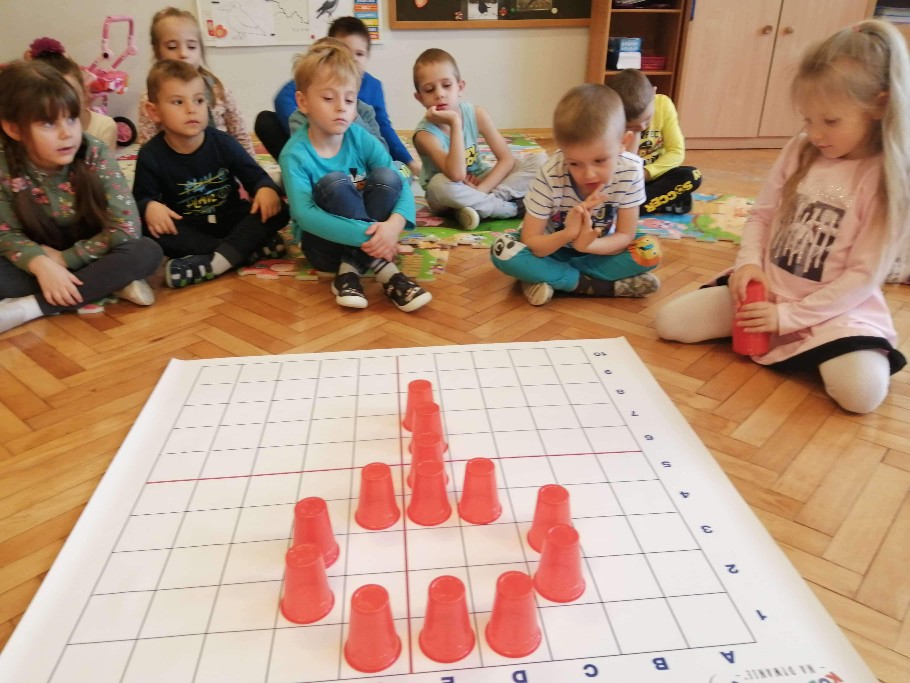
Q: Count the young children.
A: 11